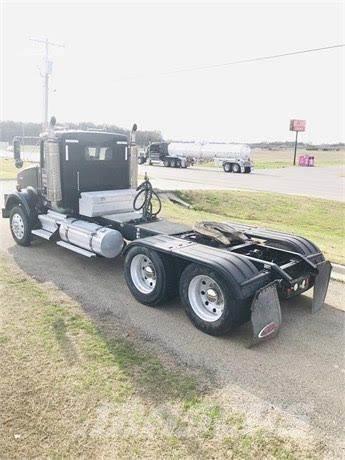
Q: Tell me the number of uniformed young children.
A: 0